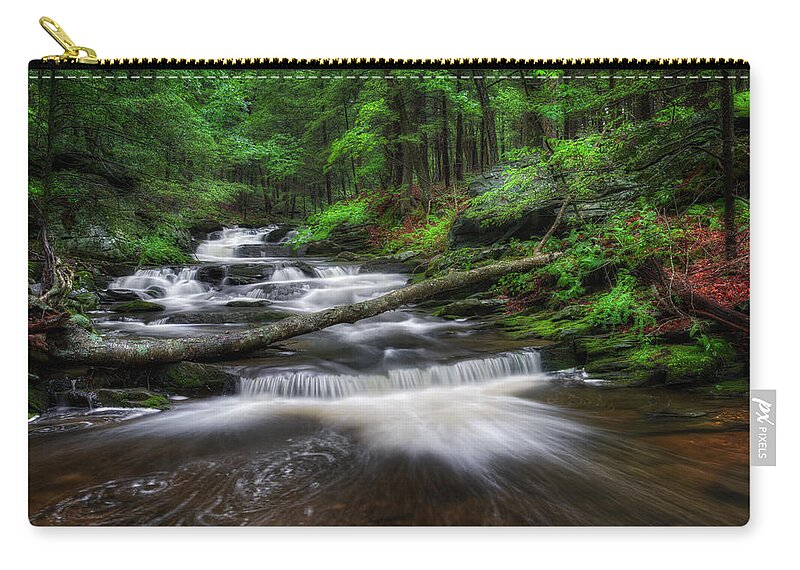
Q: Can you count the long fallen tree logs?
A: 1